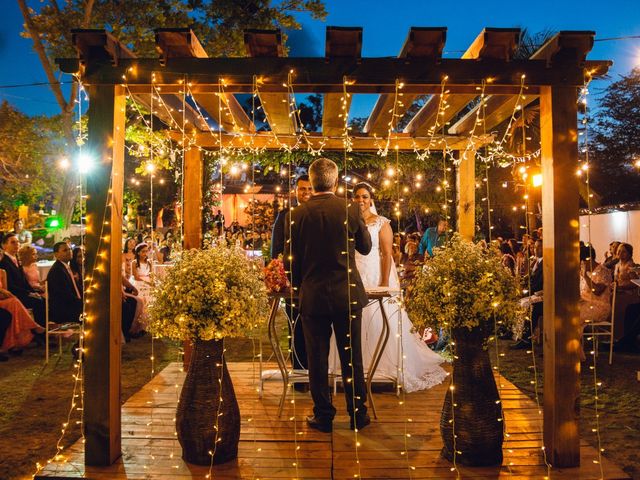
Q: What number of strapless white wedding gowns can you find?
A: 0